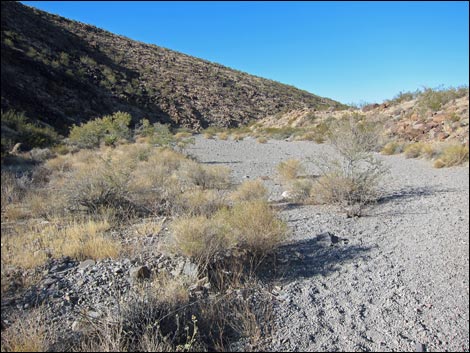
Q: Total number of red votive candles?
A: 0